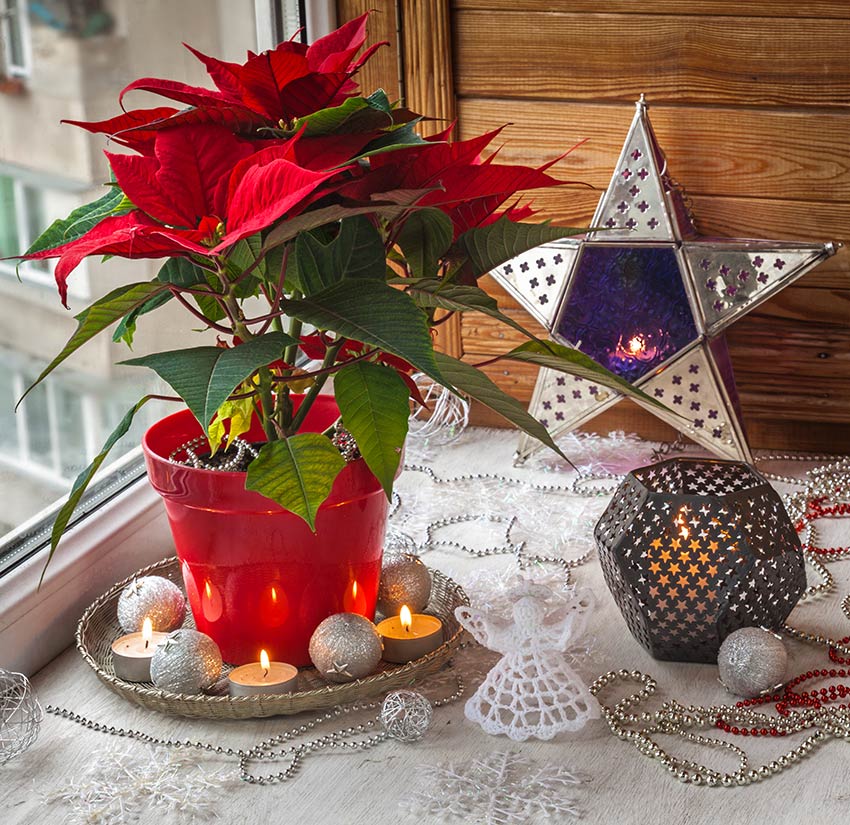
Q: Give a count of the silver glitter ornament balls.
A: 5